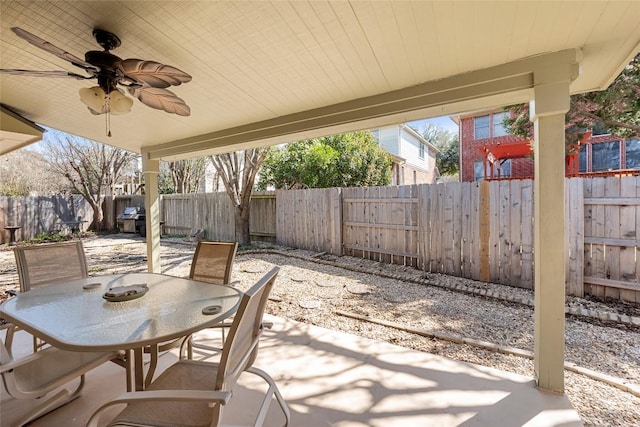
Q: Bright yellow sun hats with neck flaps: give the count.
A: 0